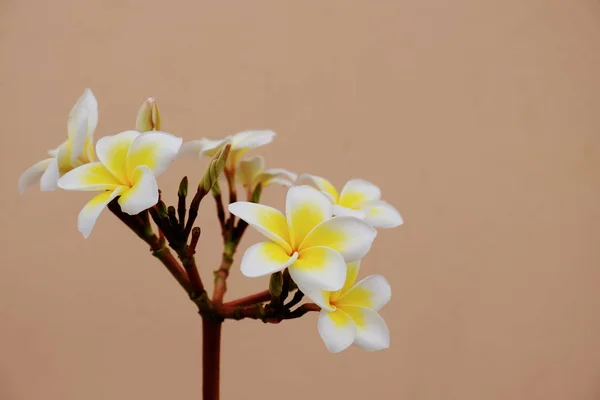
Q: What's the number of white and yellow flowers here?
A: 7